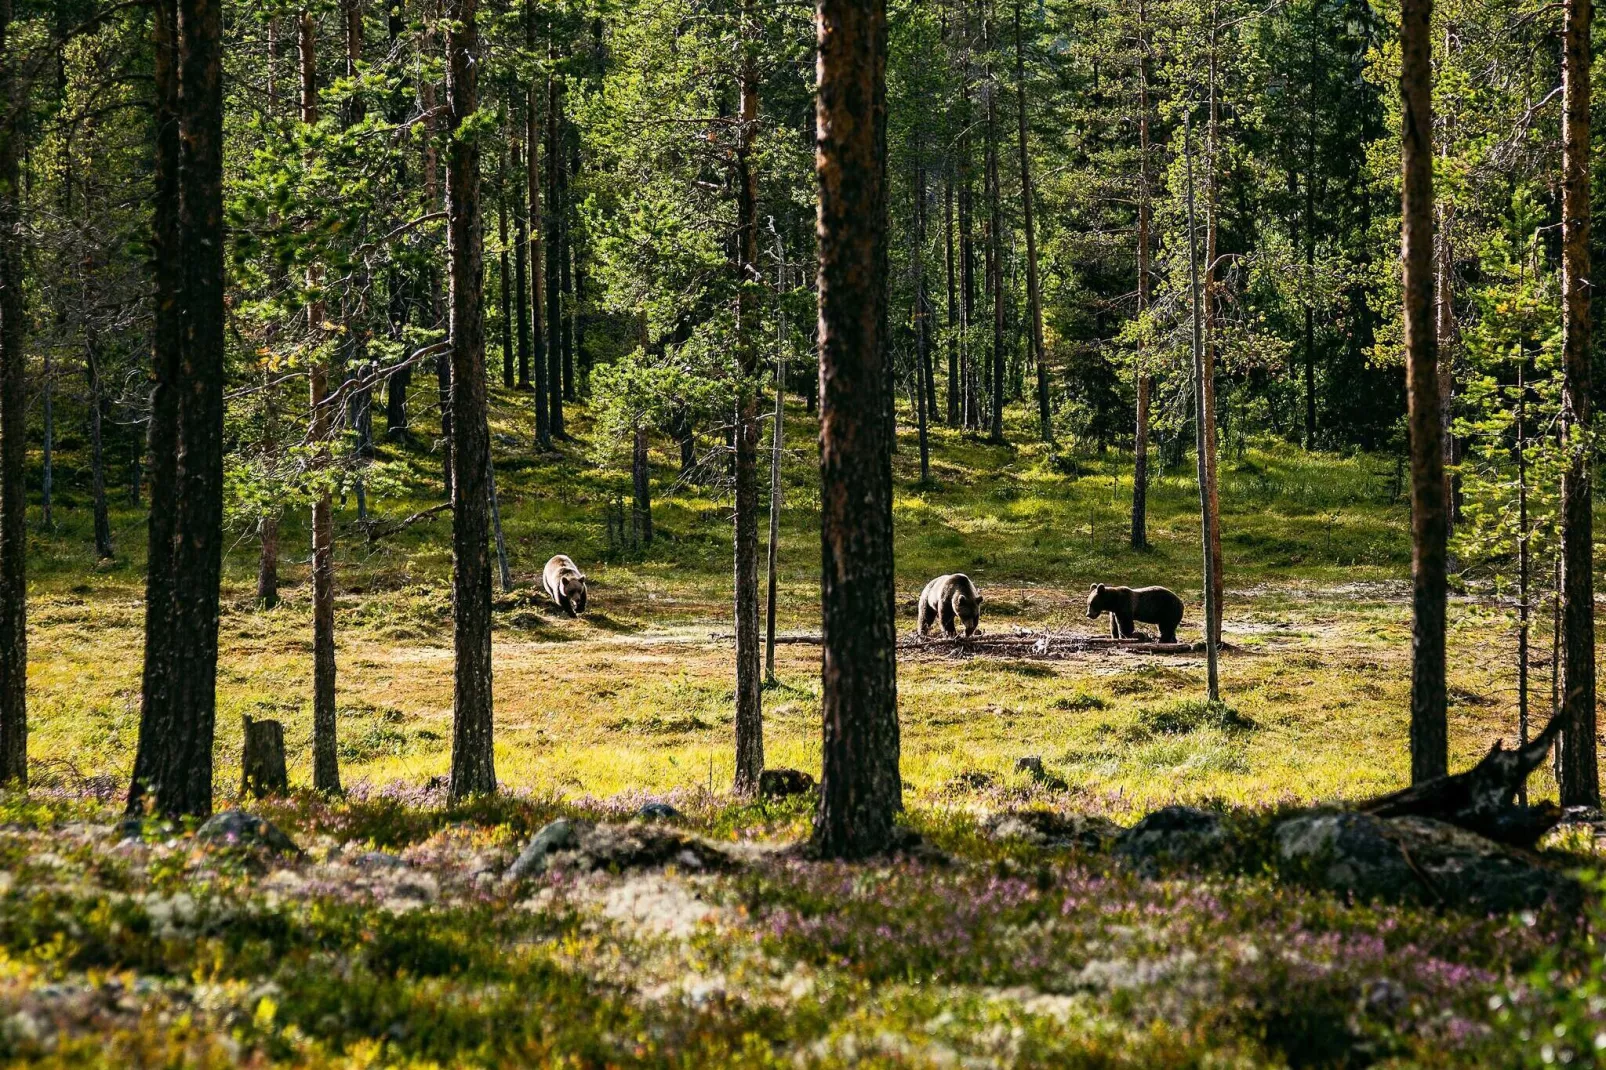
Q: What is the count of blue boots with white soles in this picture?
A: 0